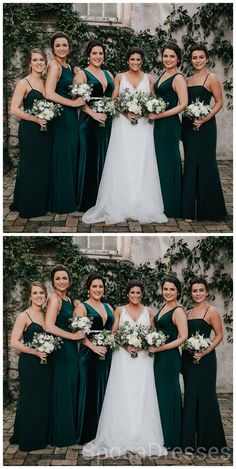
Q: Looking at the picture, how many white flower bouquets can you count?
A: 12